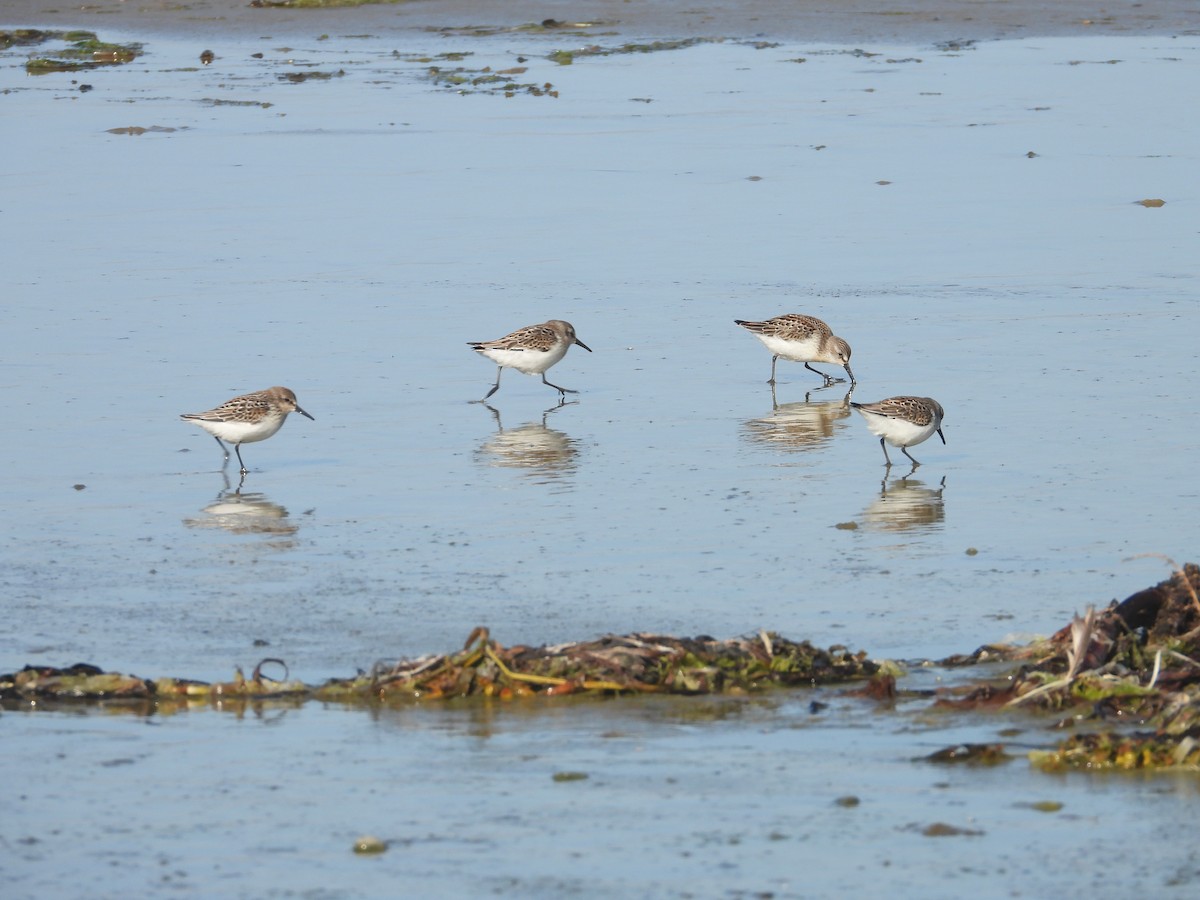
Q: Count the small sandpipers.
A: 4